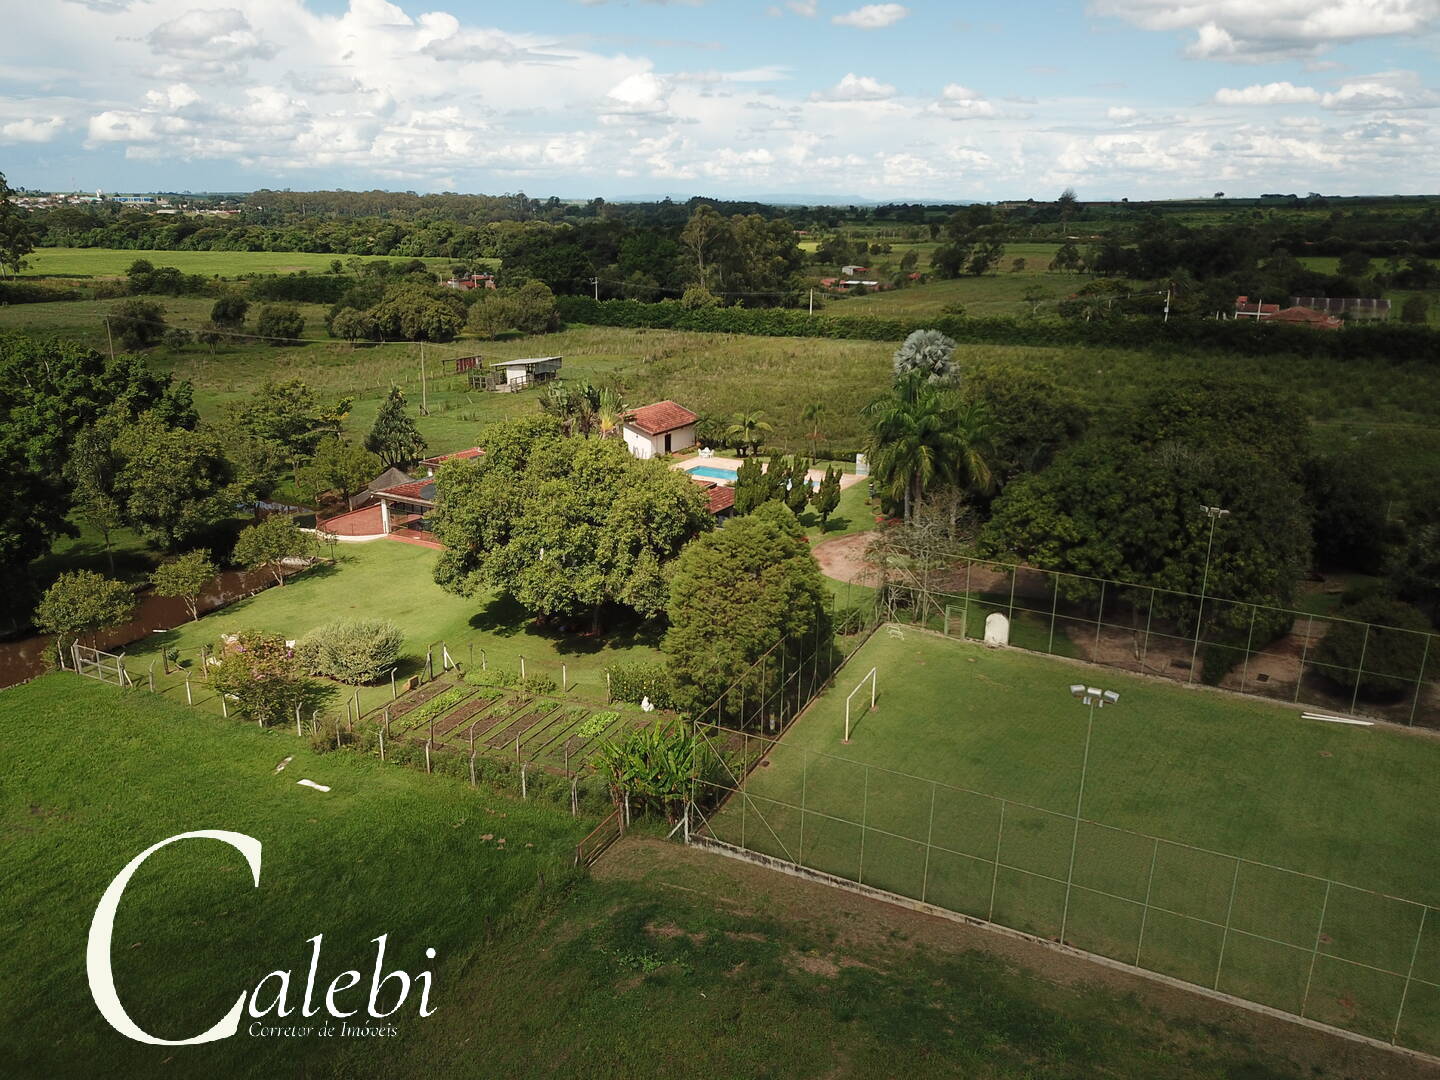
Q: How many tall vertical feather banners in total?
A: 0